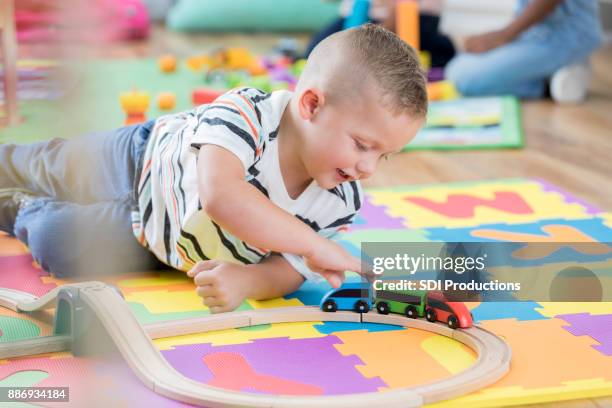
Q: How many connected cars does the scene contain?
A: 3